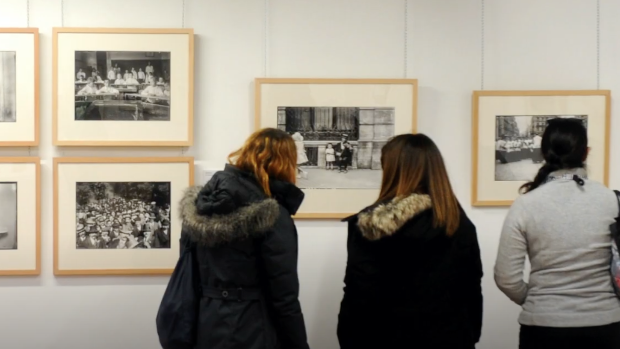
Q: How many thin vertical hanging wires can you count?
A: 7